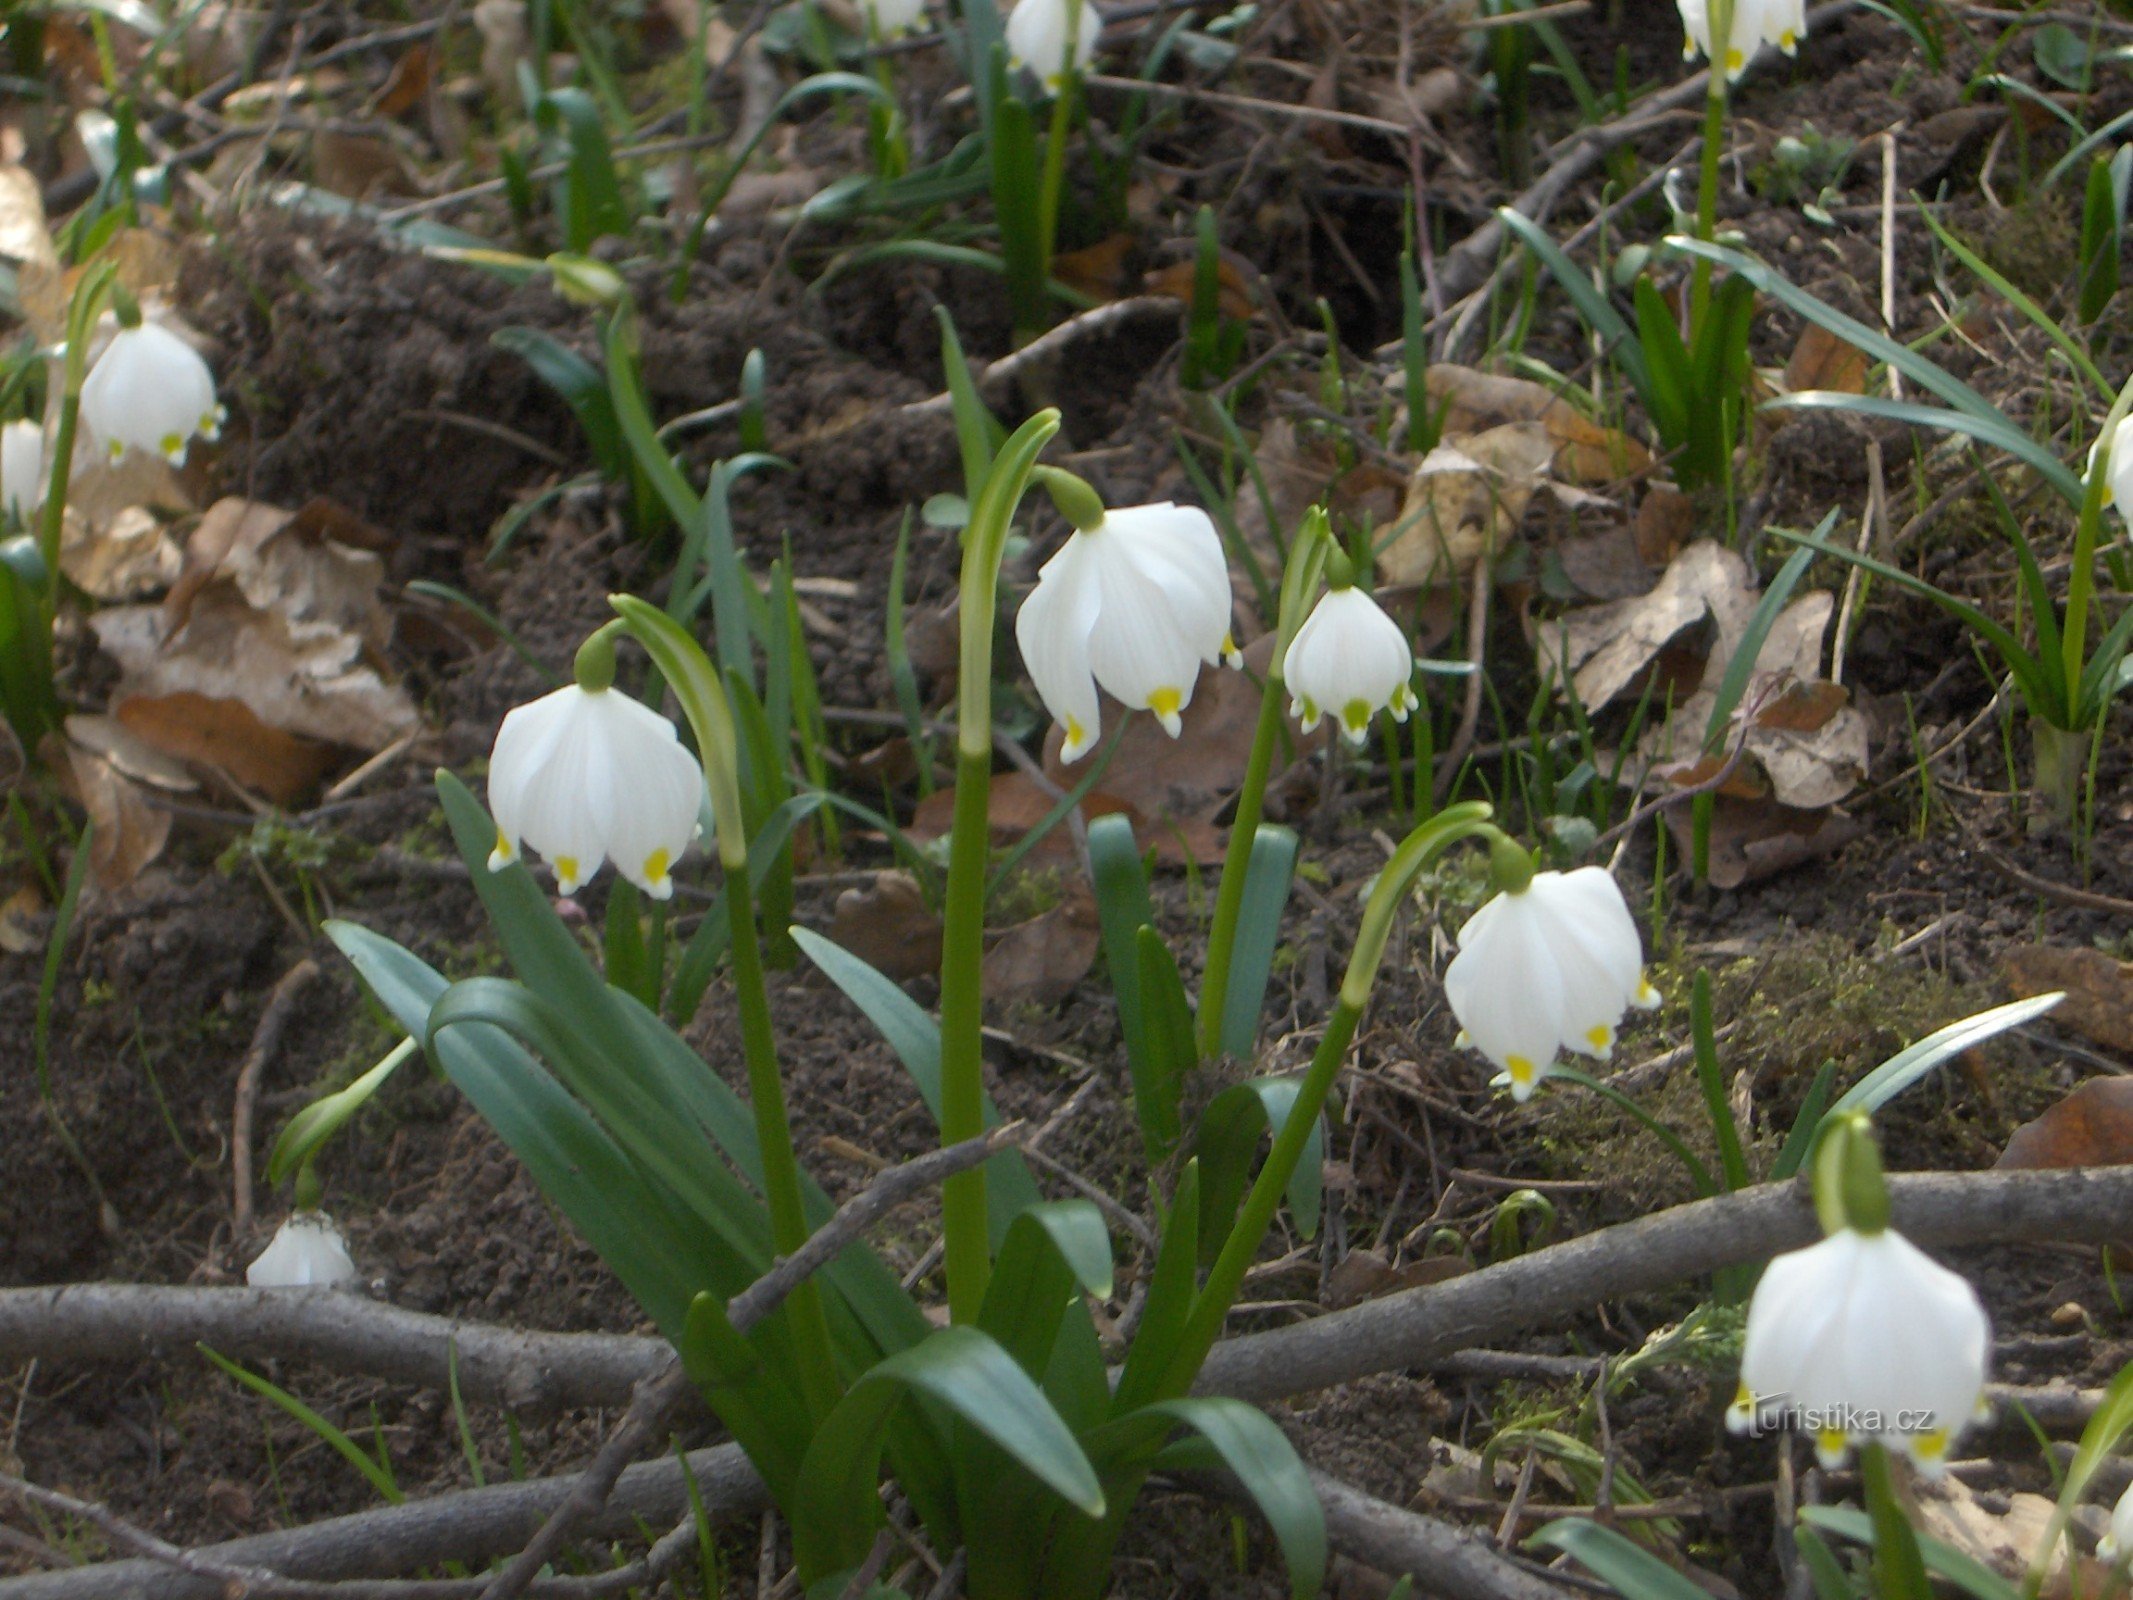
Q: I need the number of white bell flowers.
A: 13